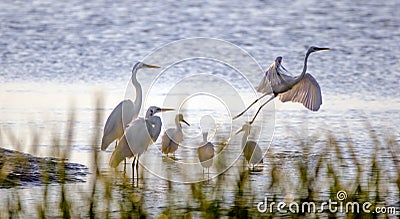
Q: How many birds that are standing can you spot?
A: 5